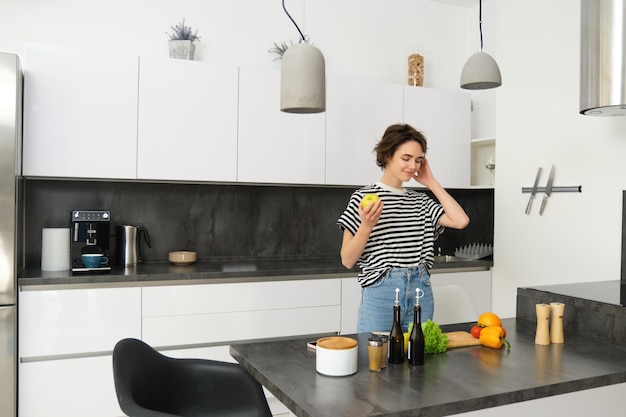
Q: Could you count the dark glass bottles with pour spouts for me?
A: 2